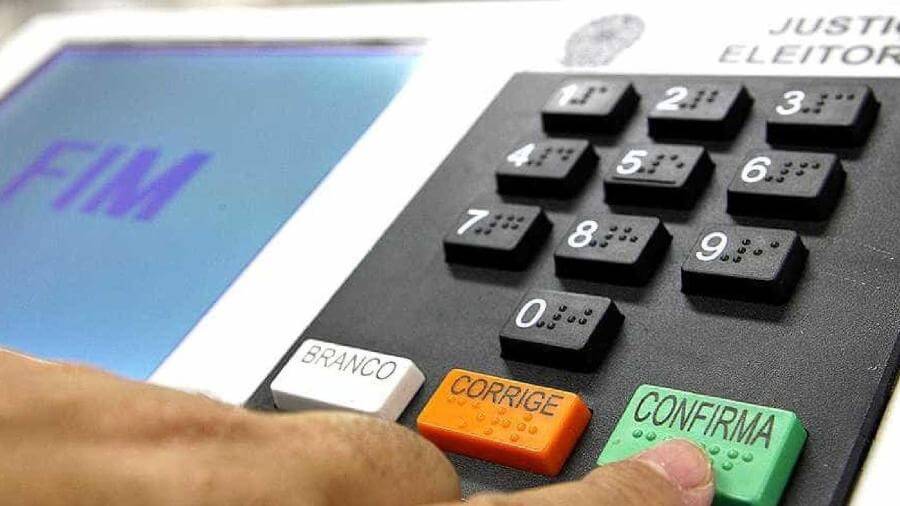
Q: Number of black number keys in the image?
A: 10